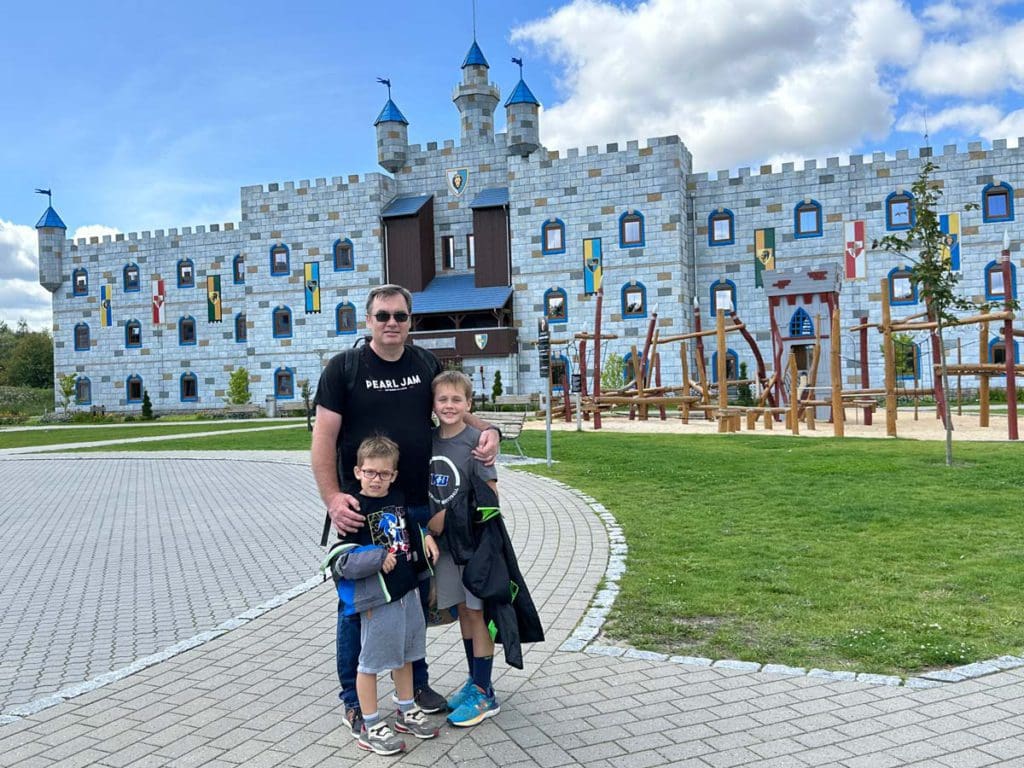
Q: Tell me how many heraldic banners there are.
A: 8